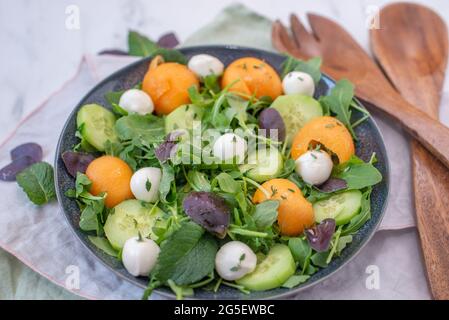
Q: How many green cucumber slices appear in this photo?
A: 7